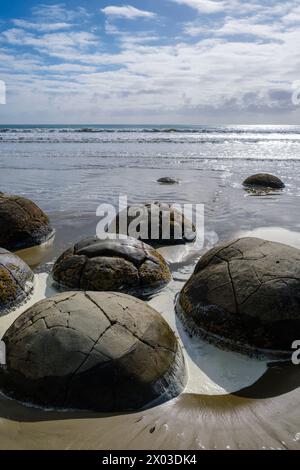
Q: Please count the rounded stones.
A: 8